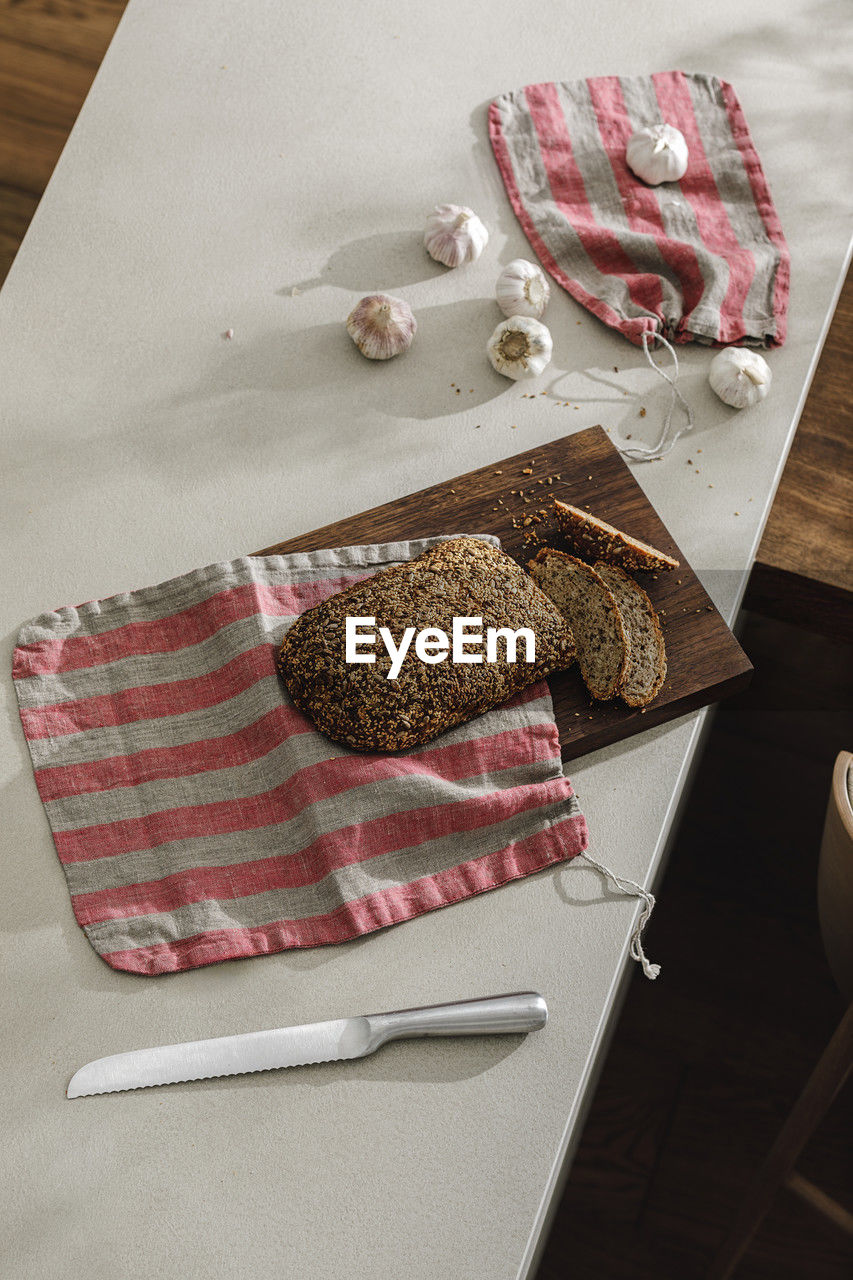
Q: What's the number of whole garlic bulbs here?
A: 6